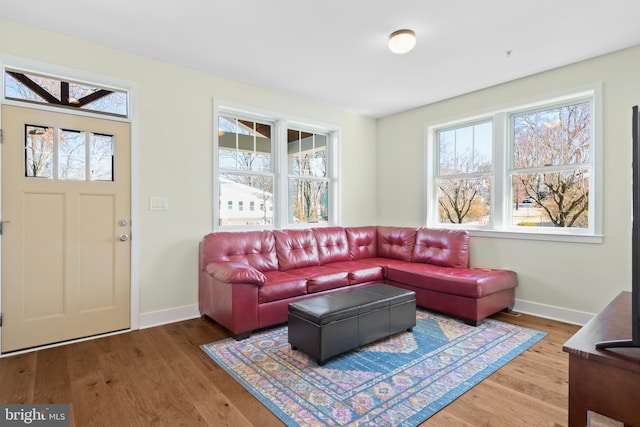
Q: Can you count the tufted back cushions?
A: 6